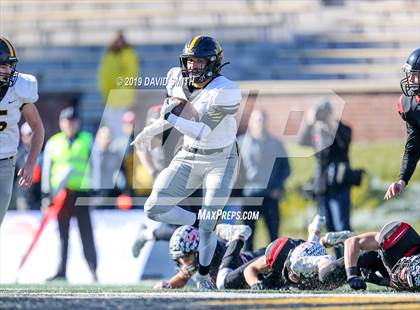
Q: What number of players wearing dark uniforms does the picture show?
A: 4